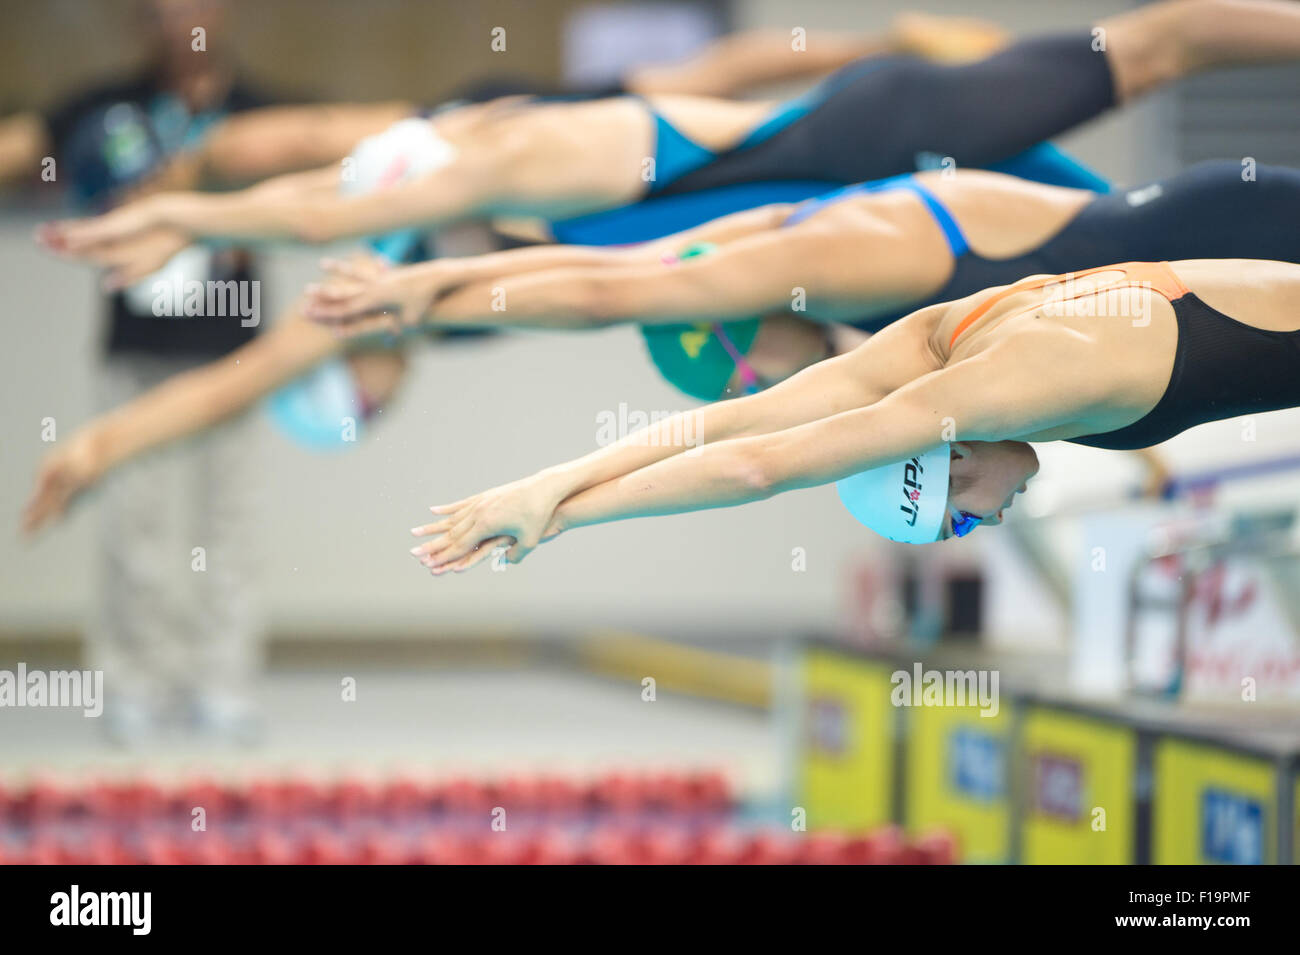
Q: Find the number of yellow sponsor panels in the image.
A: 4